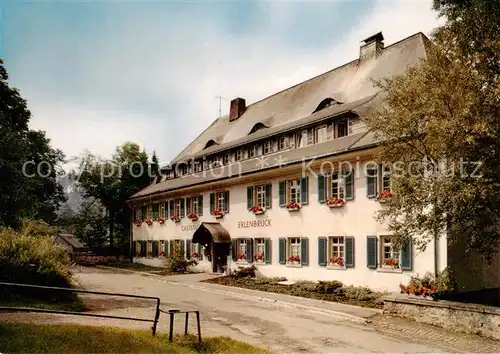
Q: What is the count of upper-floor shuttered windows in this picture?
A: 10